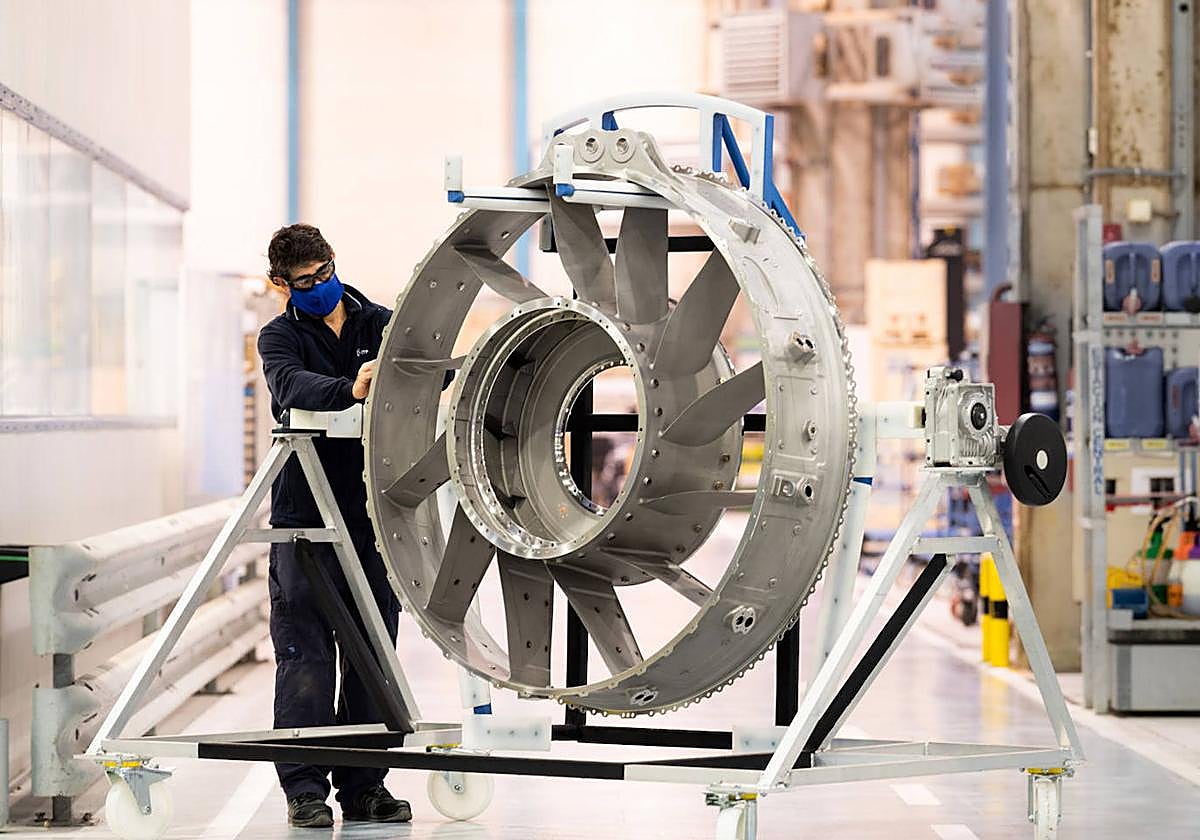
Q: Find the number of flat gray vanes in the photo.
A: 12